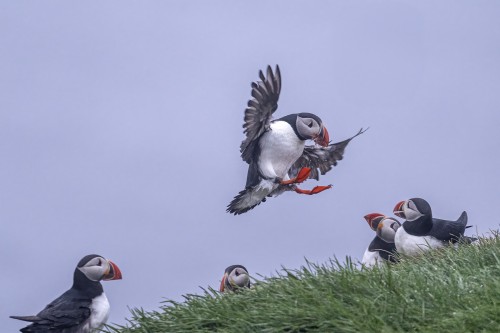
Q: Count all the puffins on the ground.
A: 4